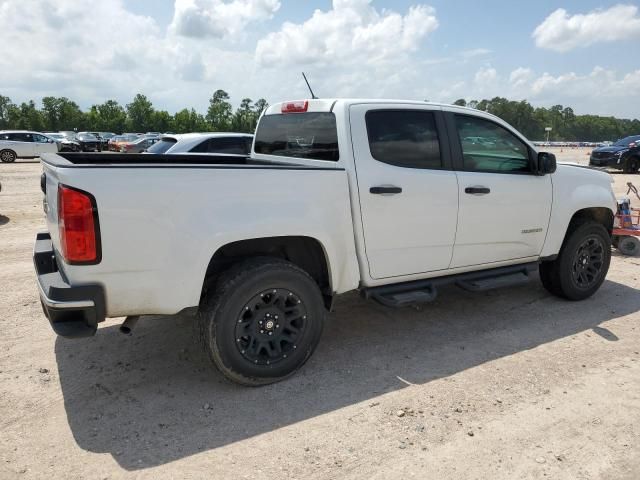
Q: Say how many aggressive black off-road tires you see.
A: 2